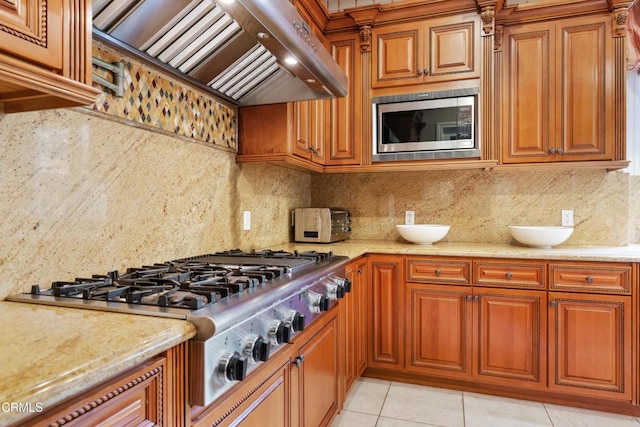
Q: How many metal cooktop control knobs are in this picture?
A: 7